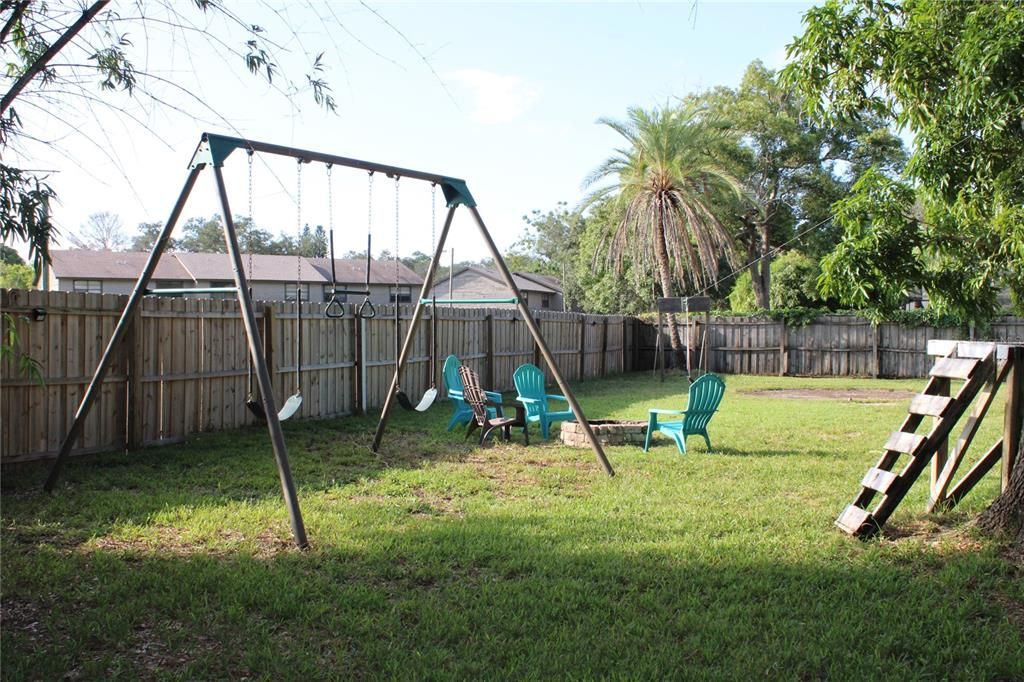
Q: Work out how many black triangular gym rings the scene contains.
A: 2